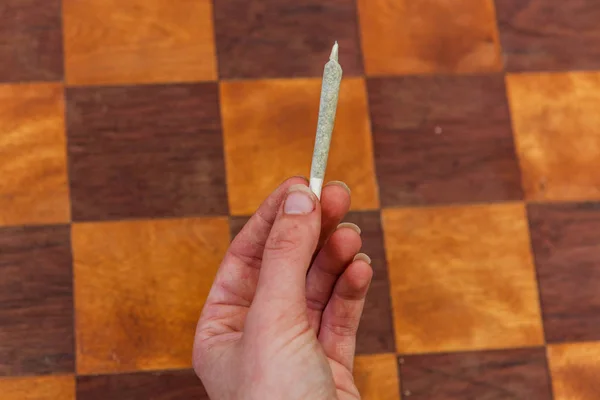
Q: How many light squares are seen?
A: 10